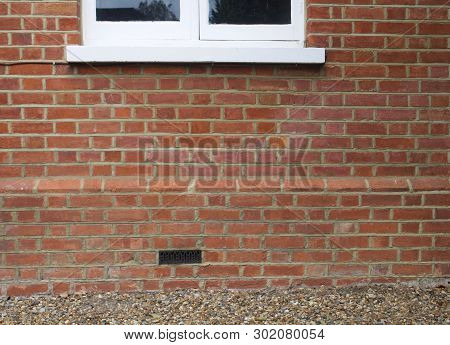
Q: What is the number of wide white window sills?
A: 1